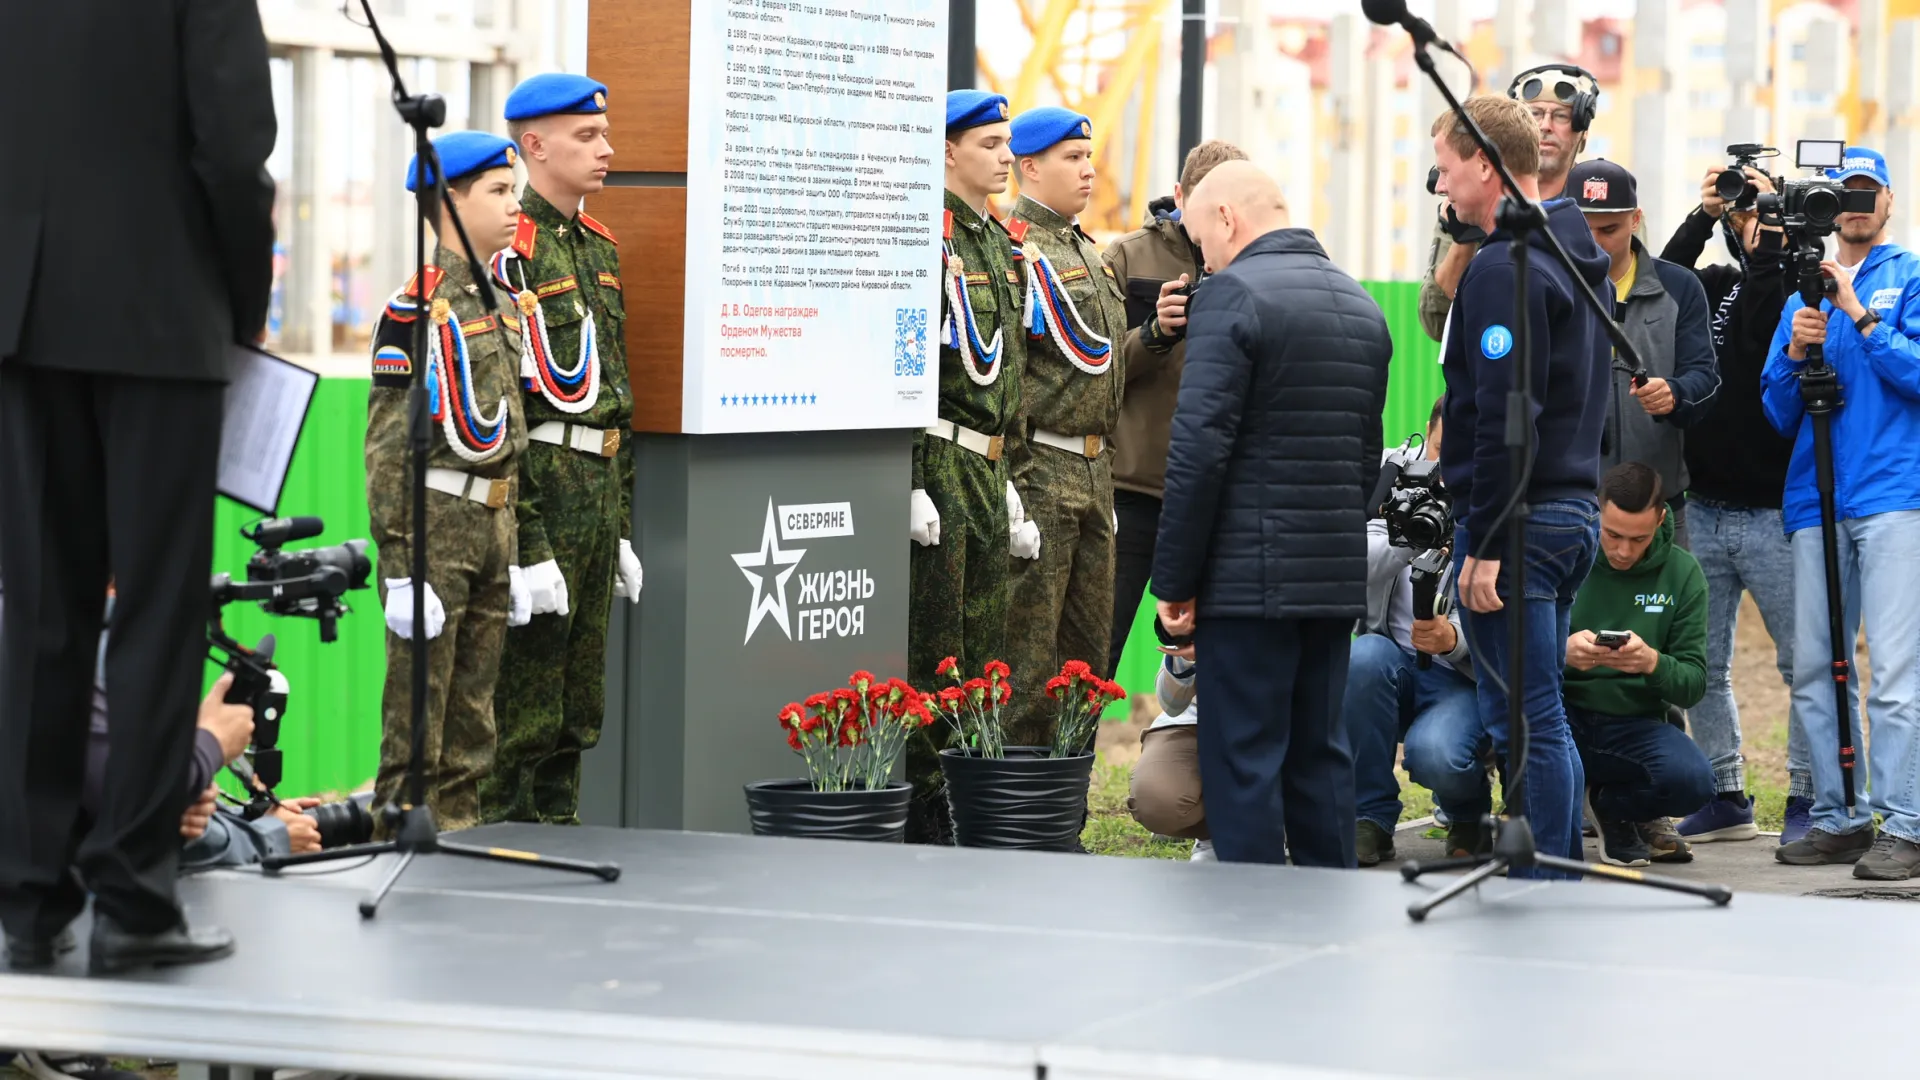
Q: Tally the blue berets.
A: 4